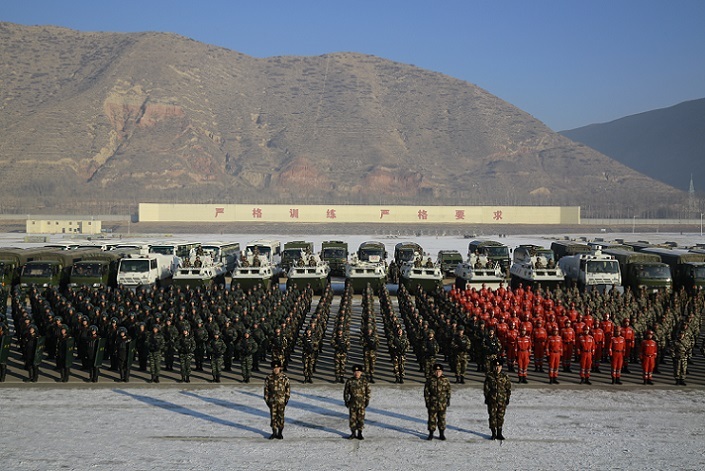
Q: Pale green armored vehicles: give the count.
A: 7